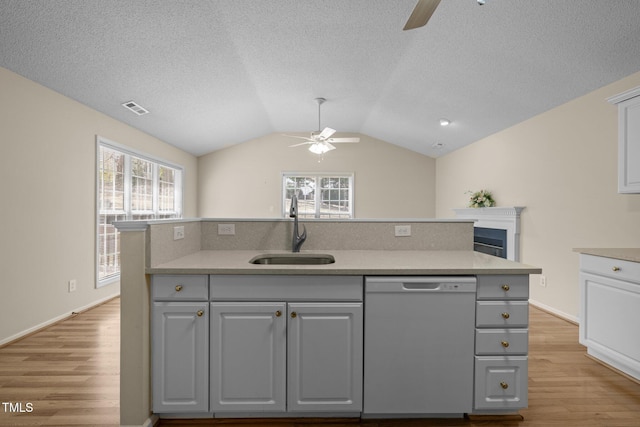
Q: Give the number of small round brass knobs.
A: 9